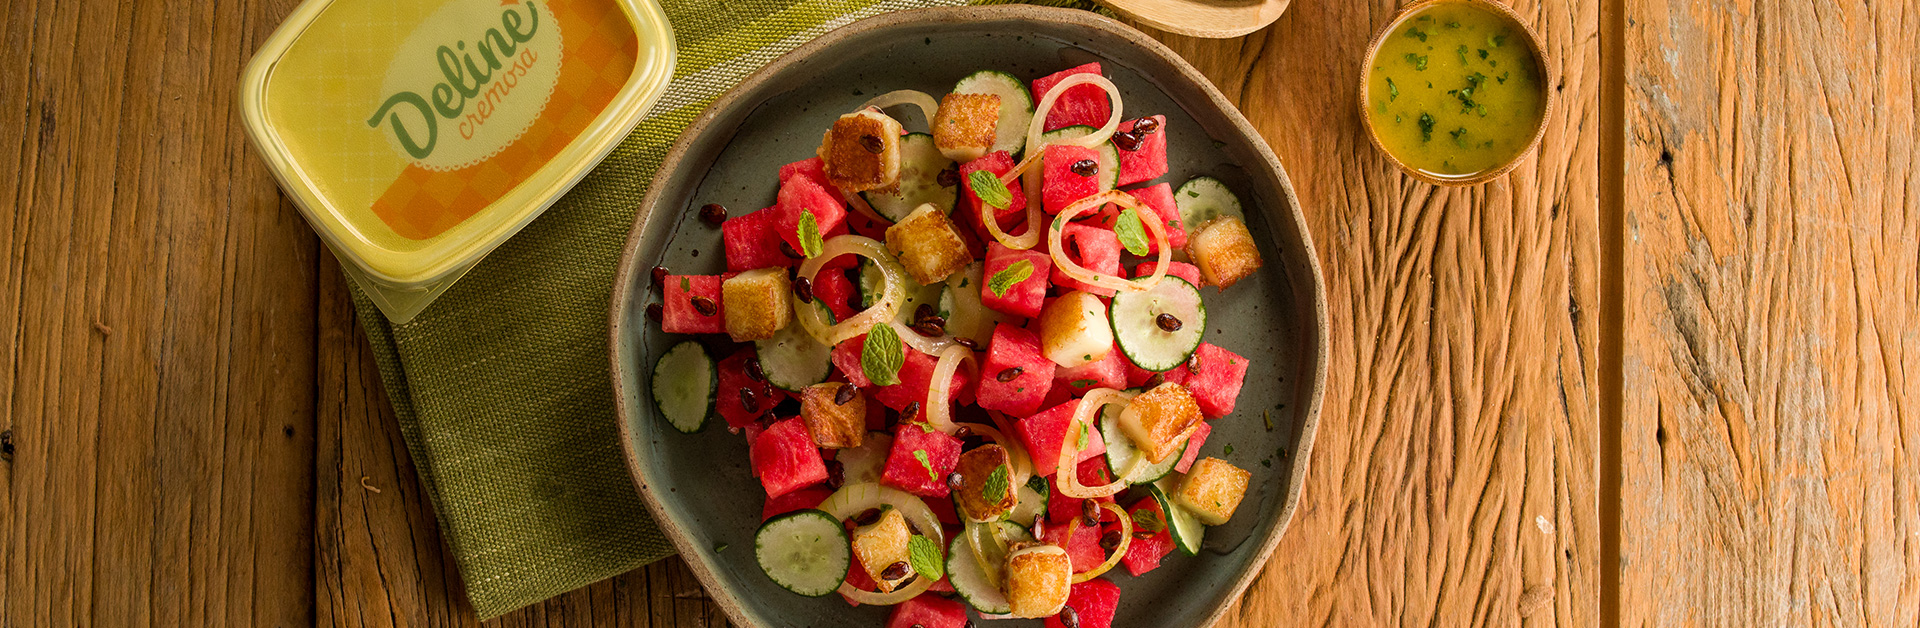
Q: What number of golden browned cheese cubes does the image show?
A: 12